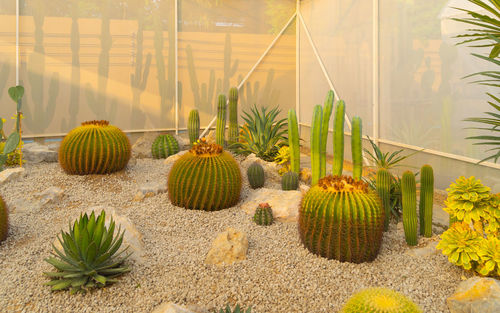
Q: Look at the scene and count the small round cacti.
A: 4